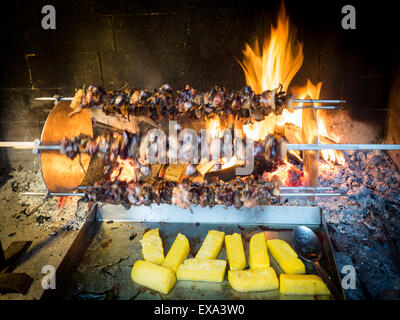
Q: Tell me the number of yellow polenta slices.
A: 10